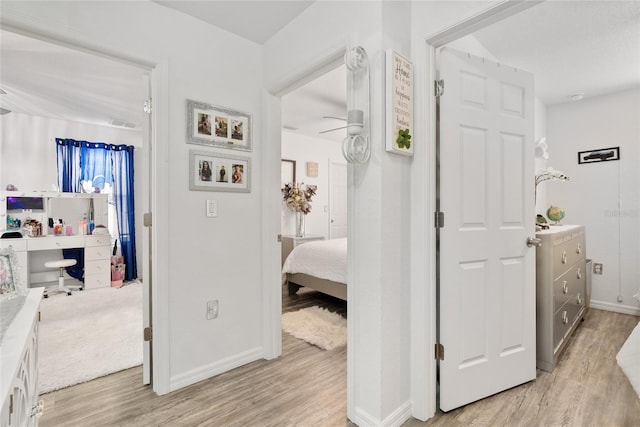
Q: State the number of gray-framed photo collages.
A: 2